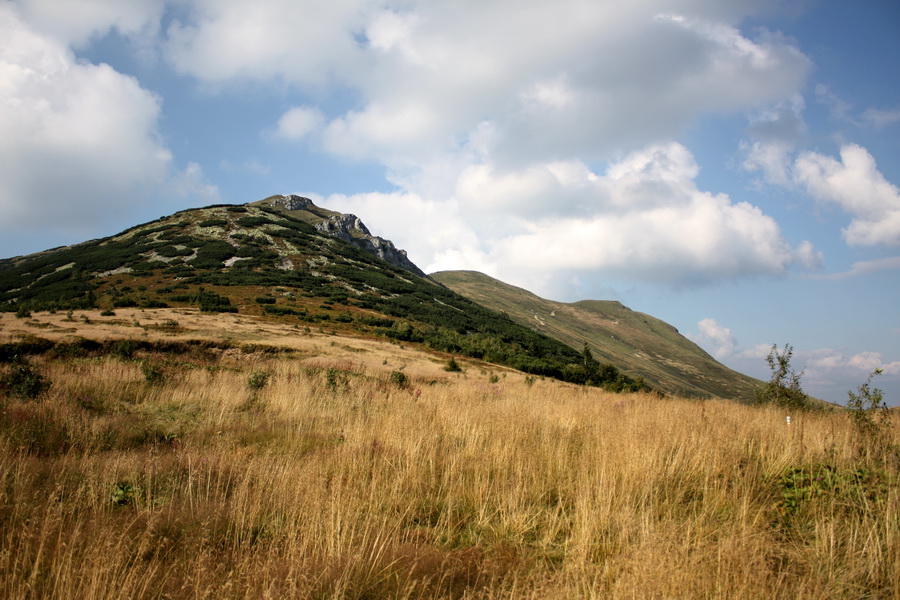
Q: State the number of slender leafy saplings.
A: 2